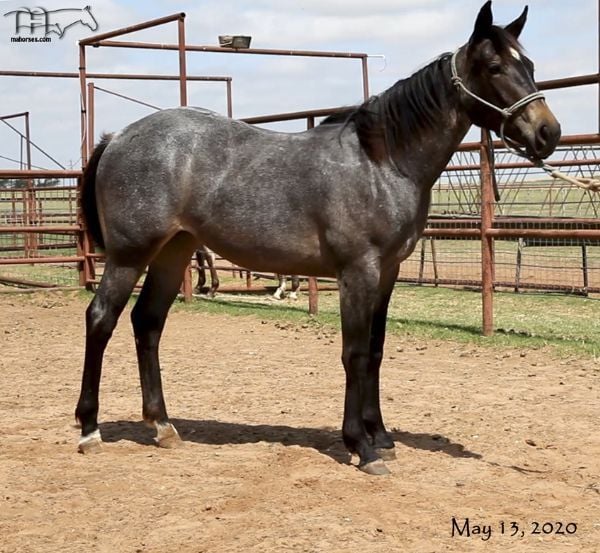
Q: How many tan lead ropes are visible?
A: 1